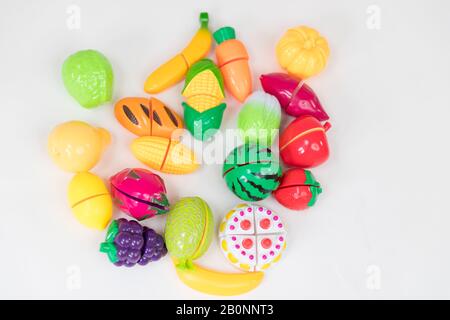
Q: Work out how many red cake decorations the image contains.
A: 4